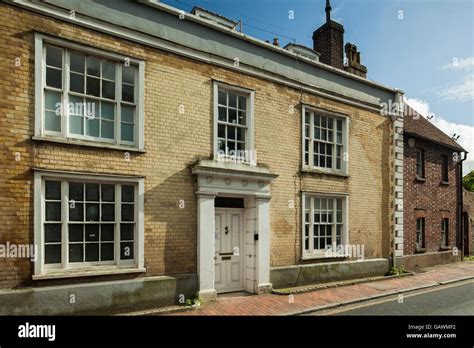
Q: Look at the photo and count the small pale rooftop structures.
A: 2